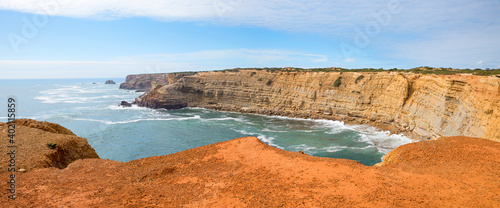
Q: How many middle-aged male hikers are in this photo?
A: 0